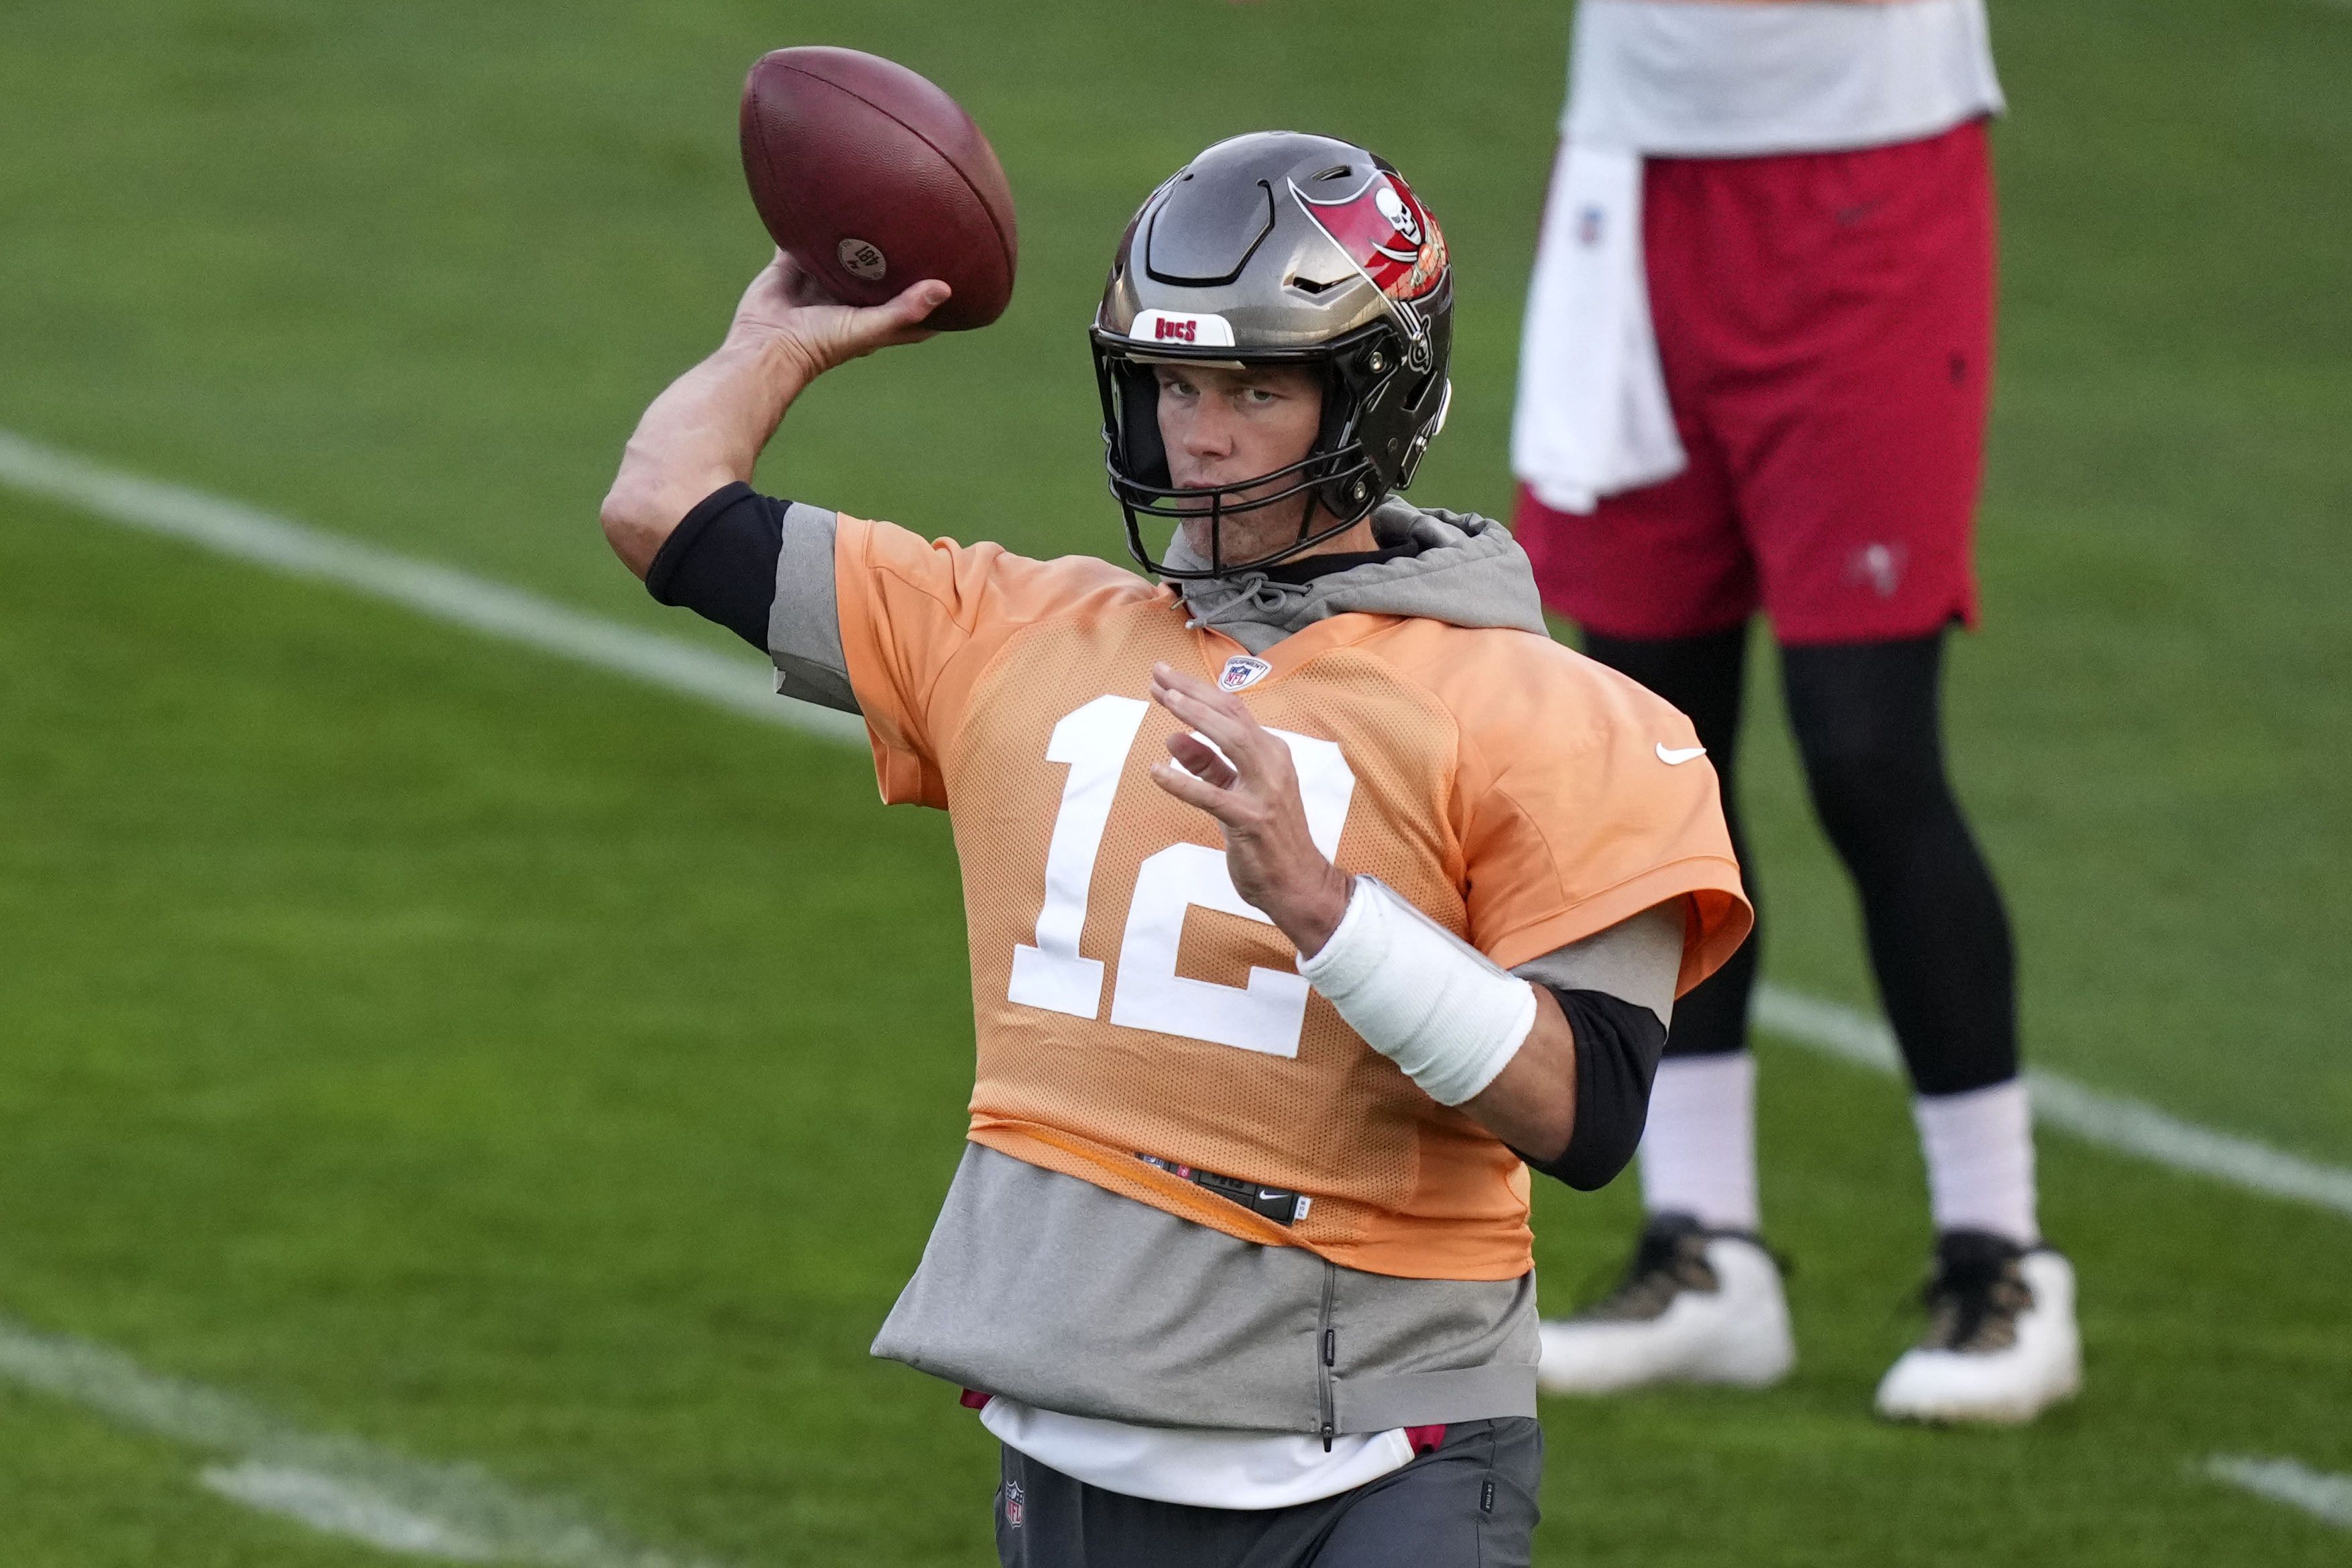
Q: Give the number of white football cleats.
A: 2